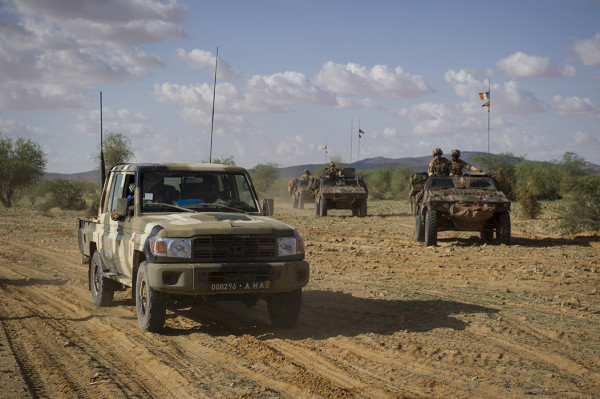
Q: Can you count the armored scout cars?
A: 3